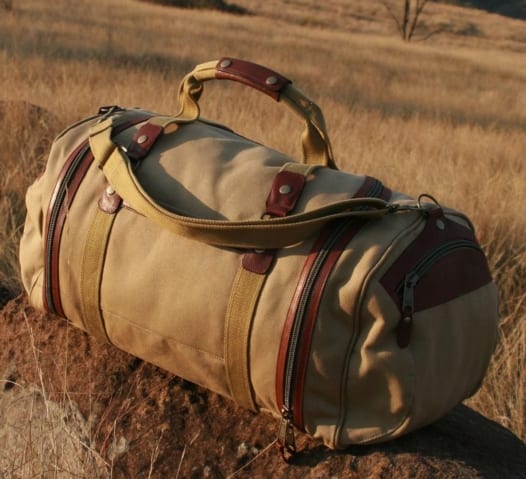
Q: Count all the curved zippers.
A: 3